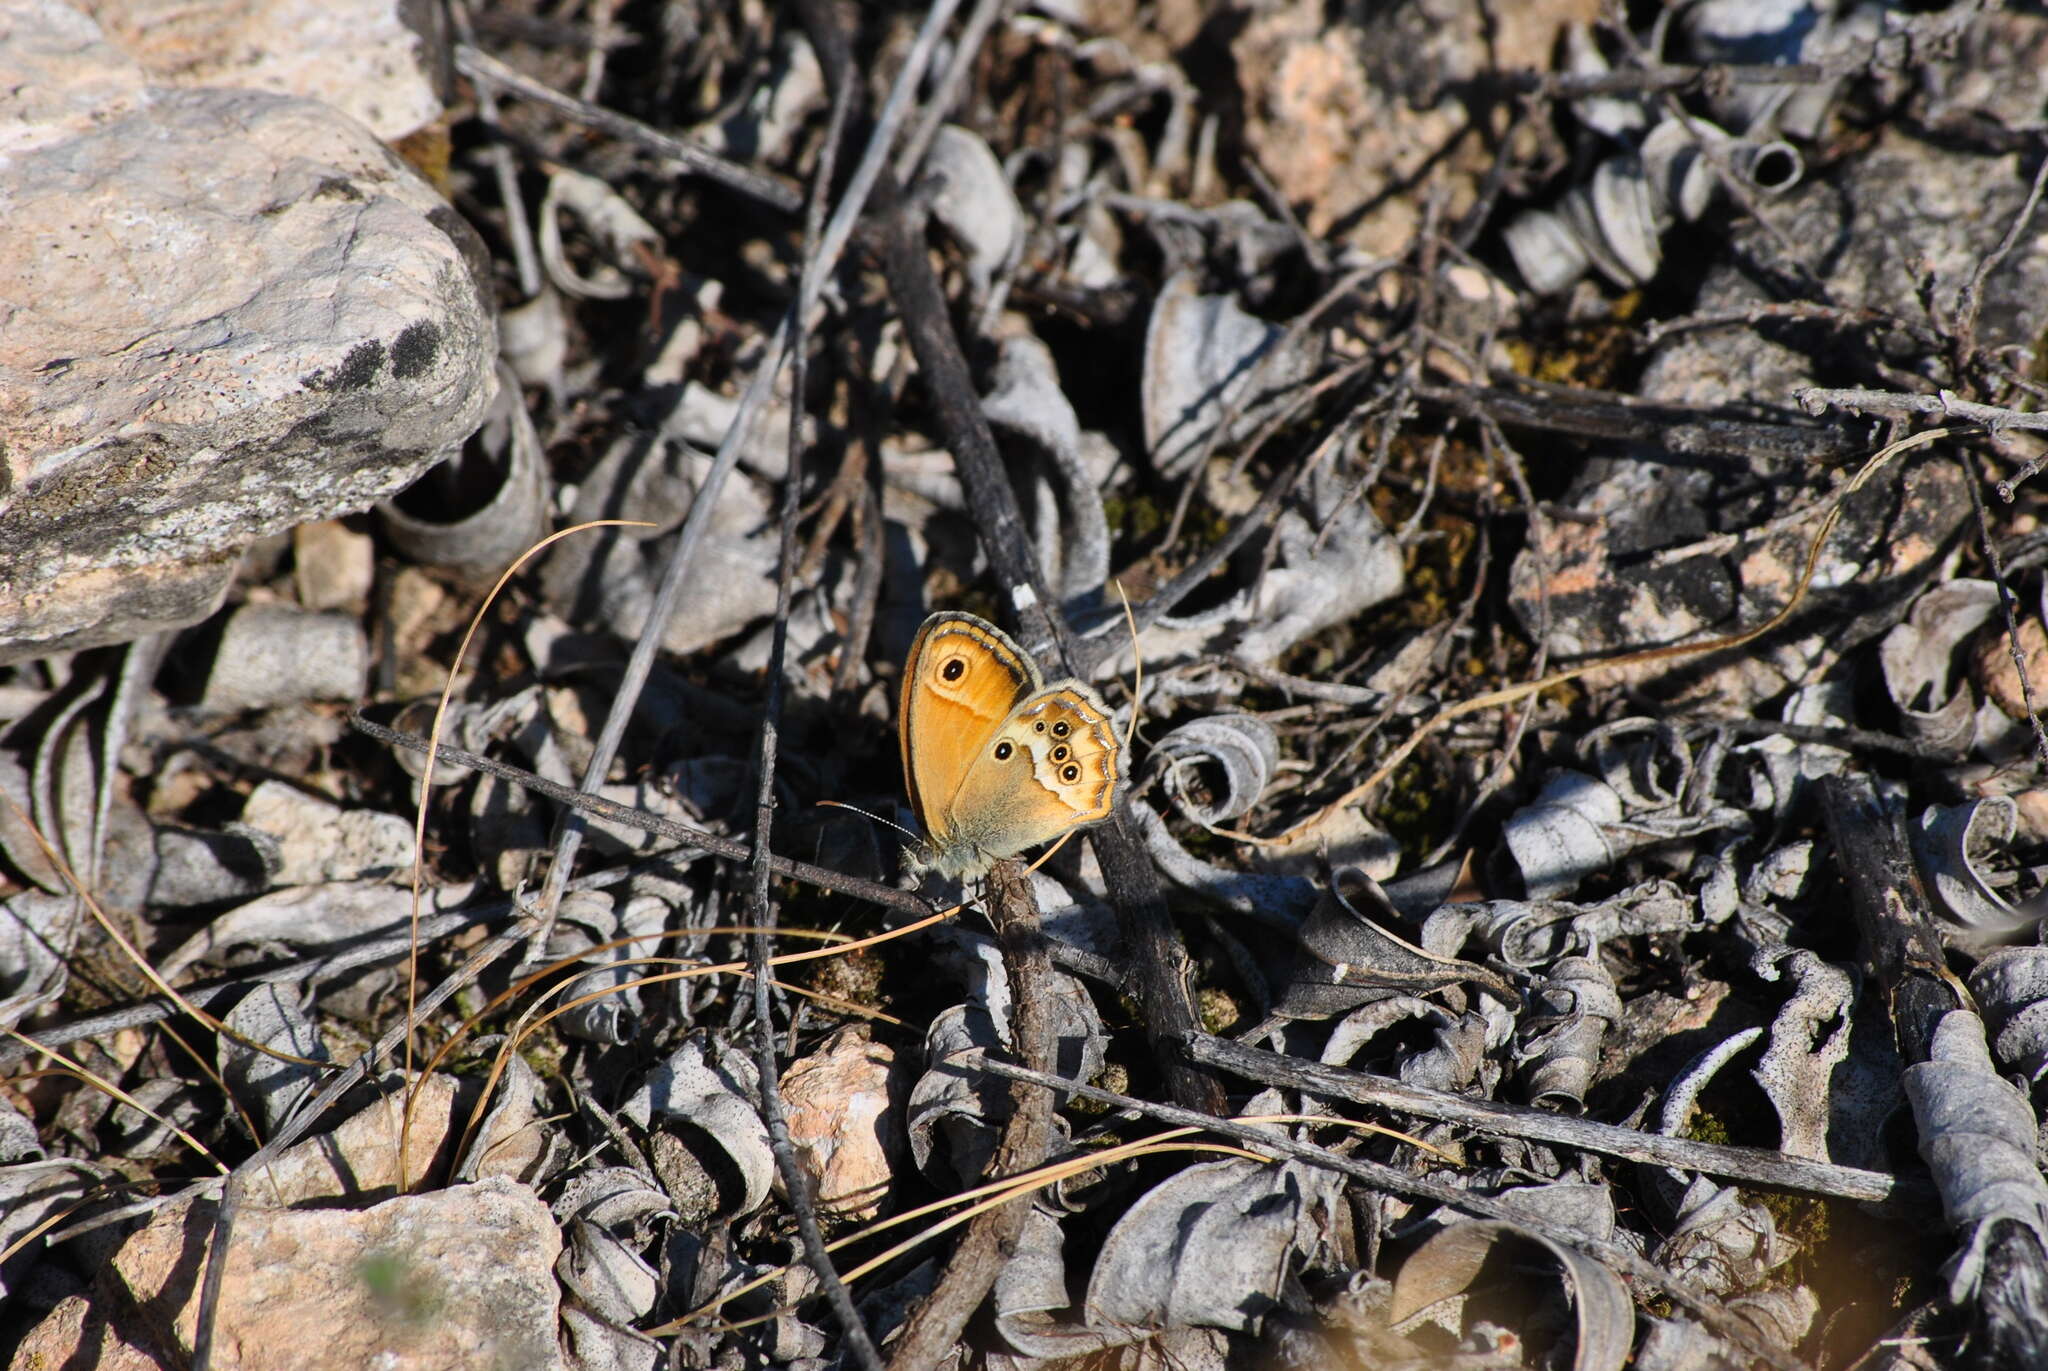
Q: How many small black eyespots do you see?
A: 6